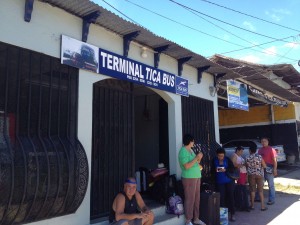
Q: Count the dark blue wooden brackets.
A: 7